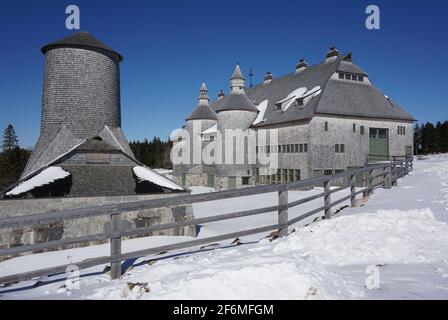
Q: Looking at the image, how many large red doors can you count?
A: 0